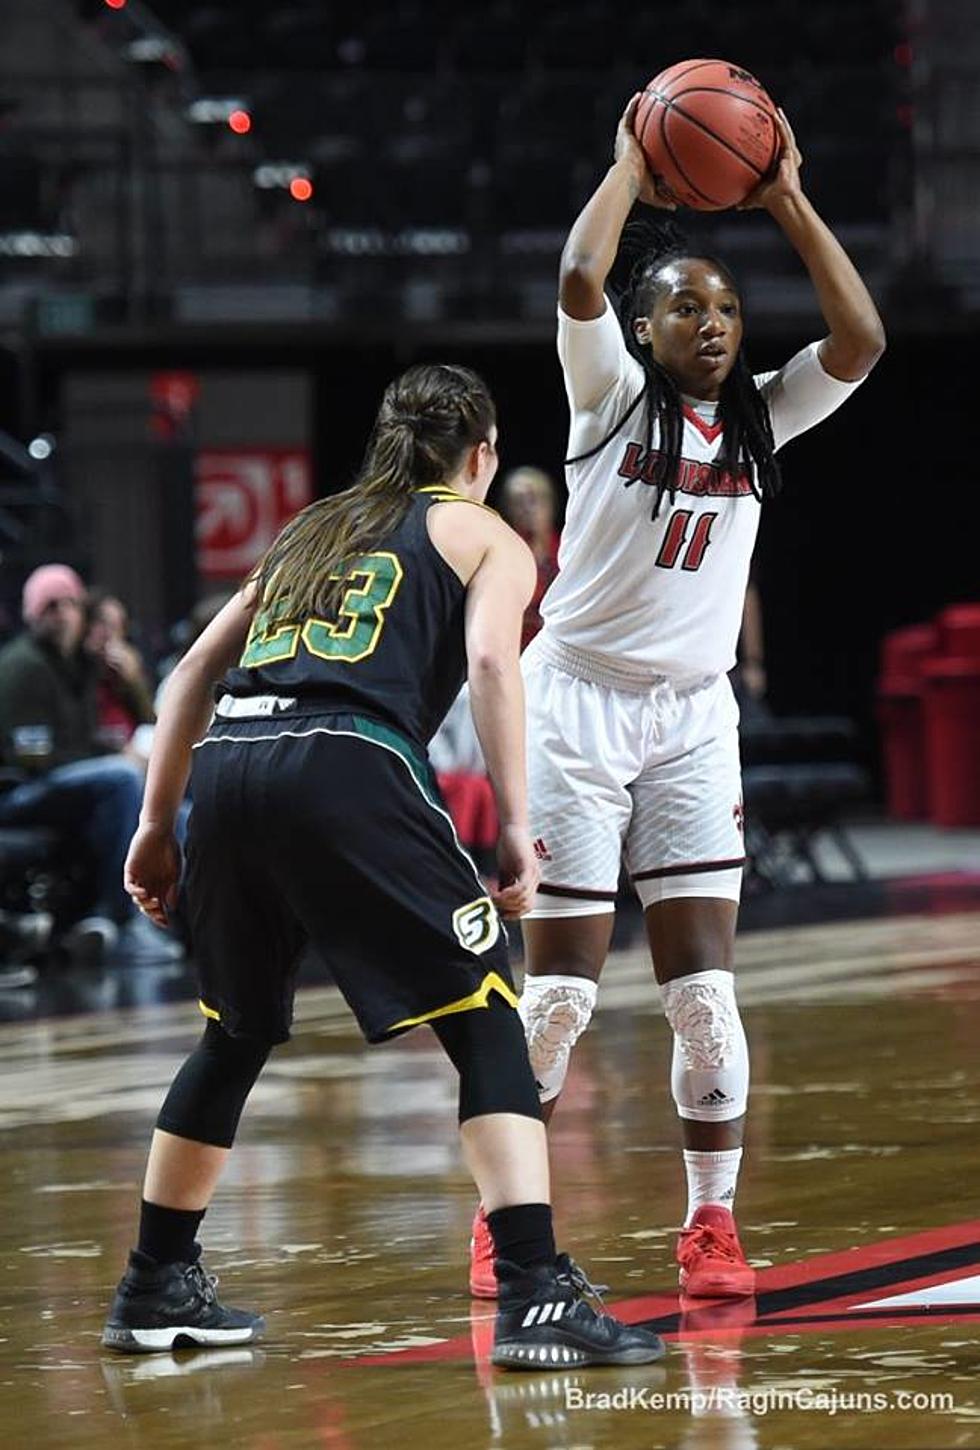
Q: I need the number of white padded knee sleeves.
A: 2